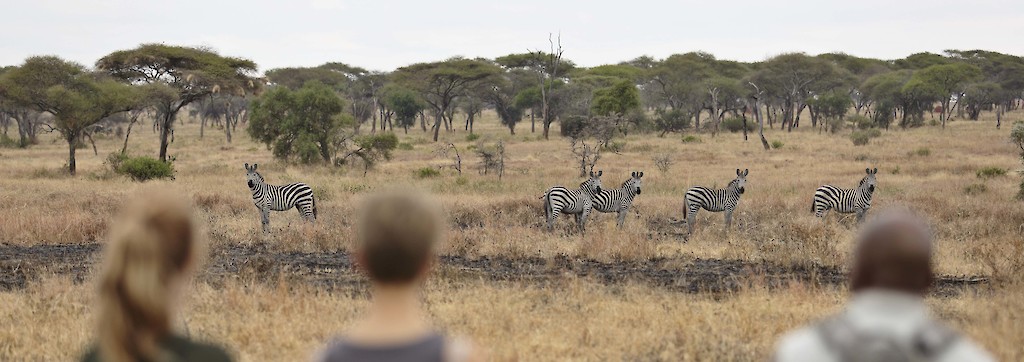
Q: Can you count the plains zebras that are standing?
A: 5